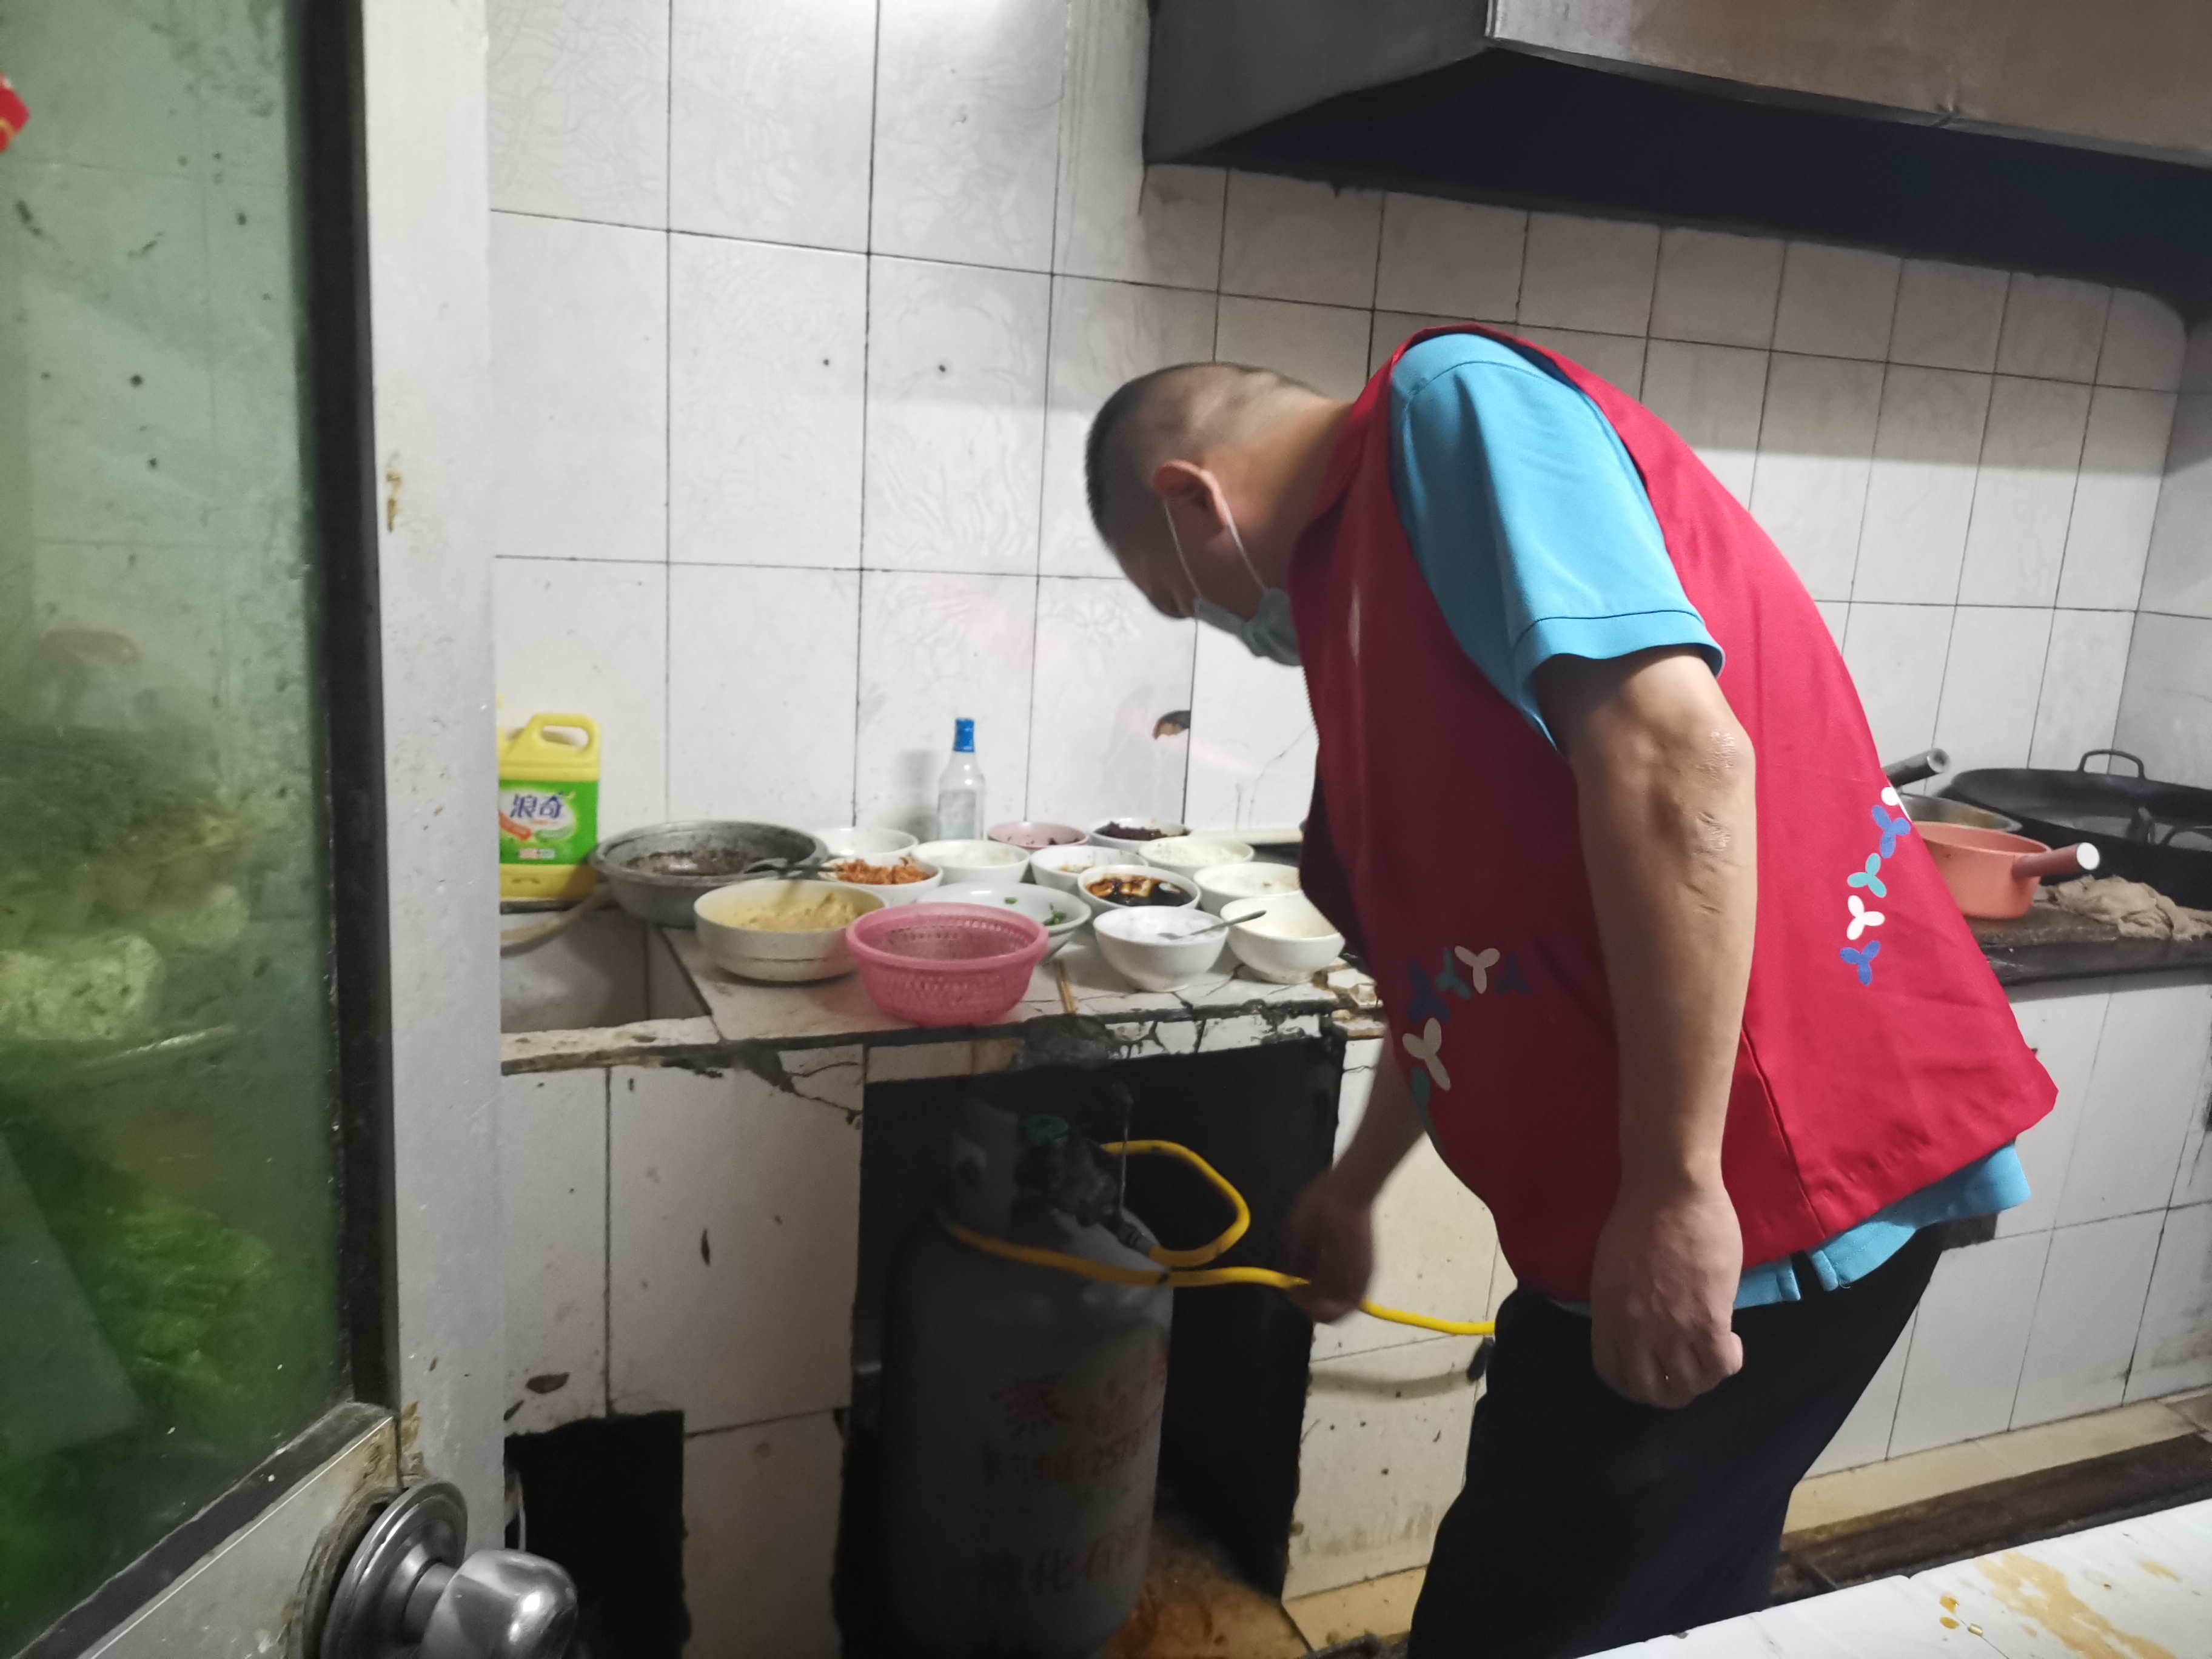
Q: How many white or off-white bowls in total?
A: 12